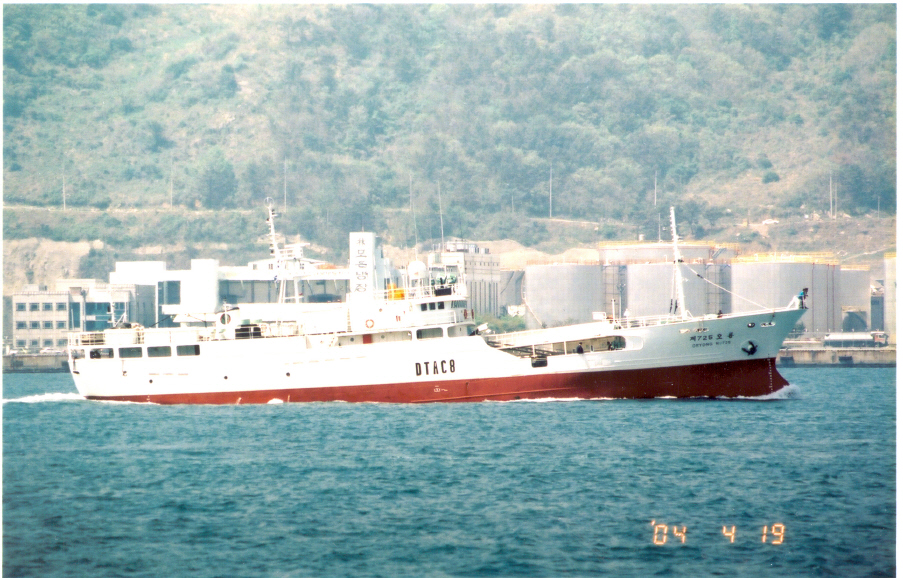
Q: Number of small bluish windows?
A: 12